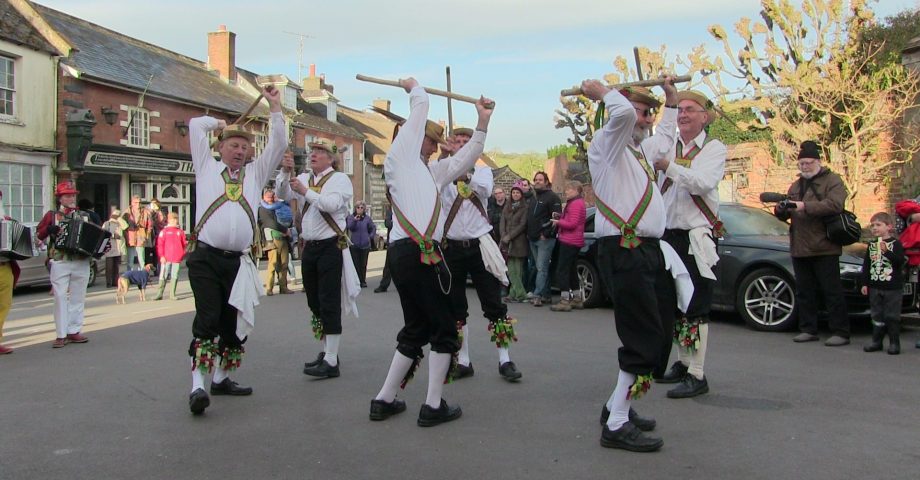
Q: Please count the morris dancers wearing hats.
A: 6